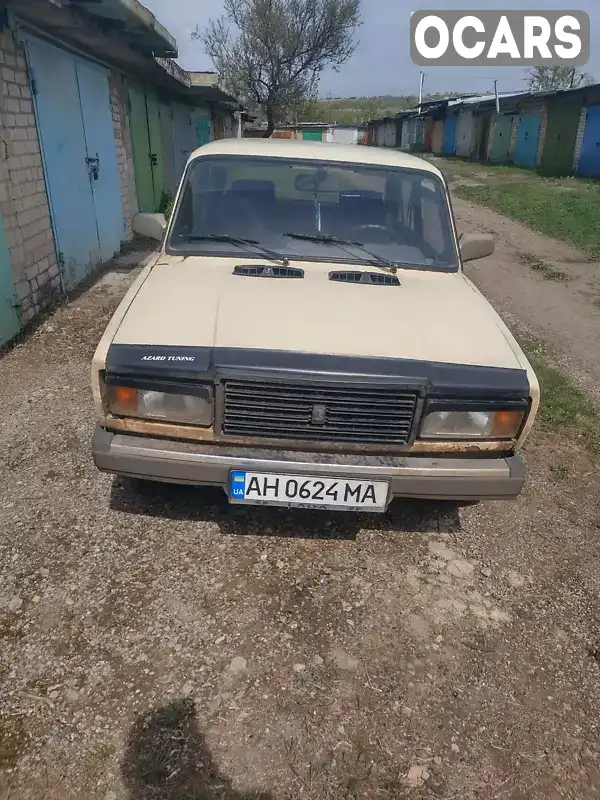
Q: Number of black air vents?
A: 2